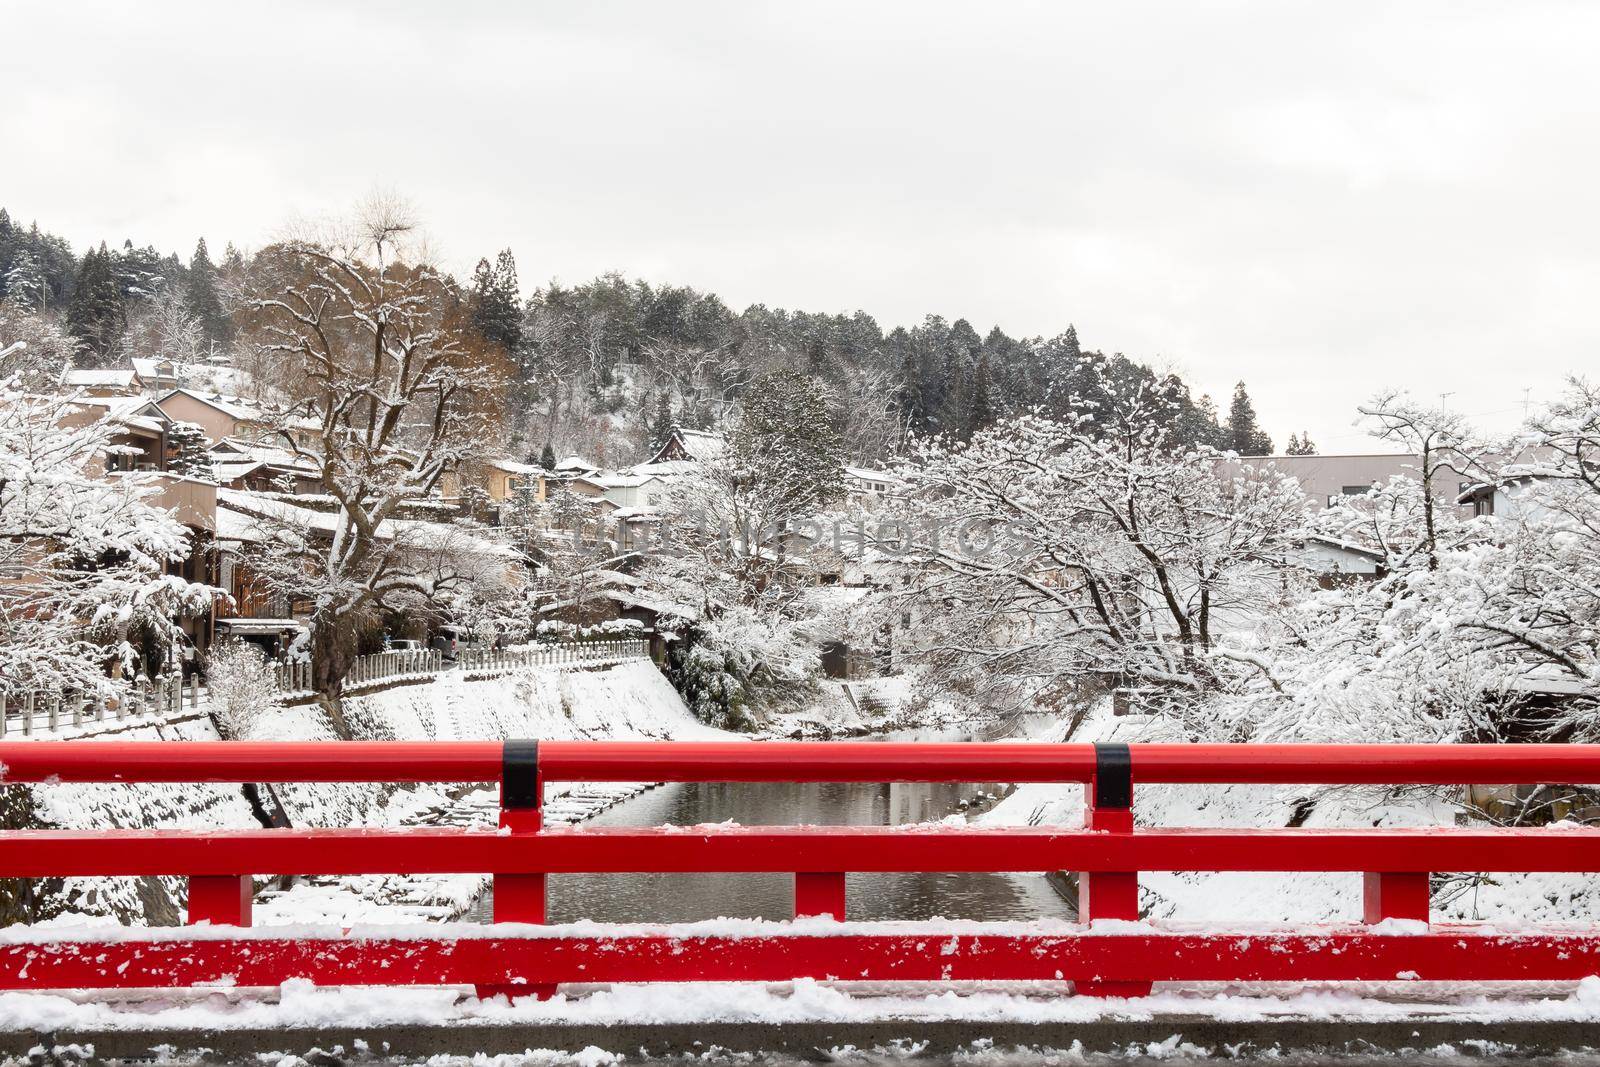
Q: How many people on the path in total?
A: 0